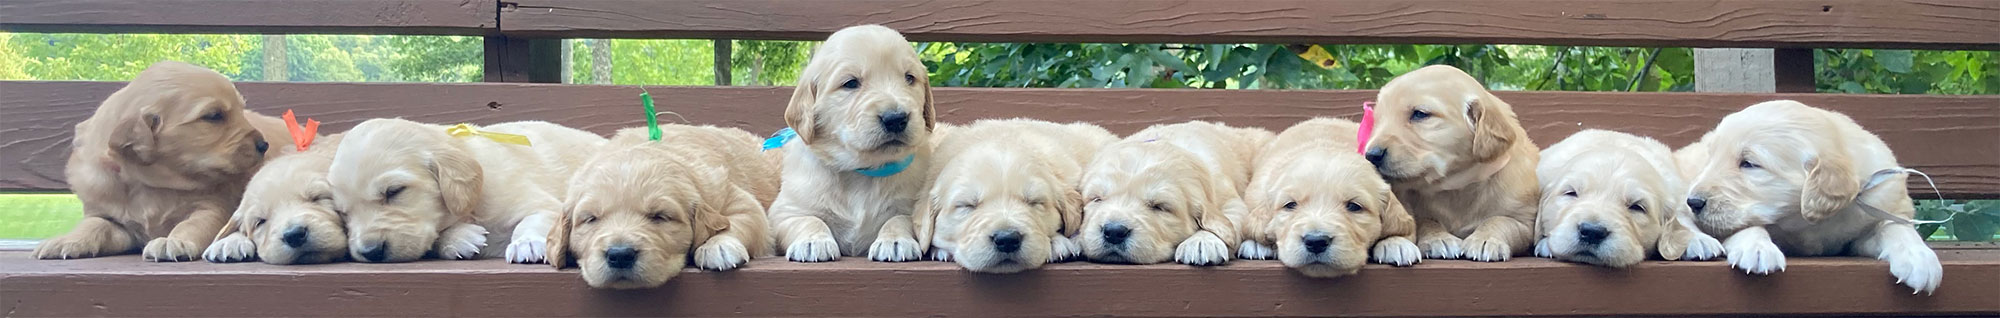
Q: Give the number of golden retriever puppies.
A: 11